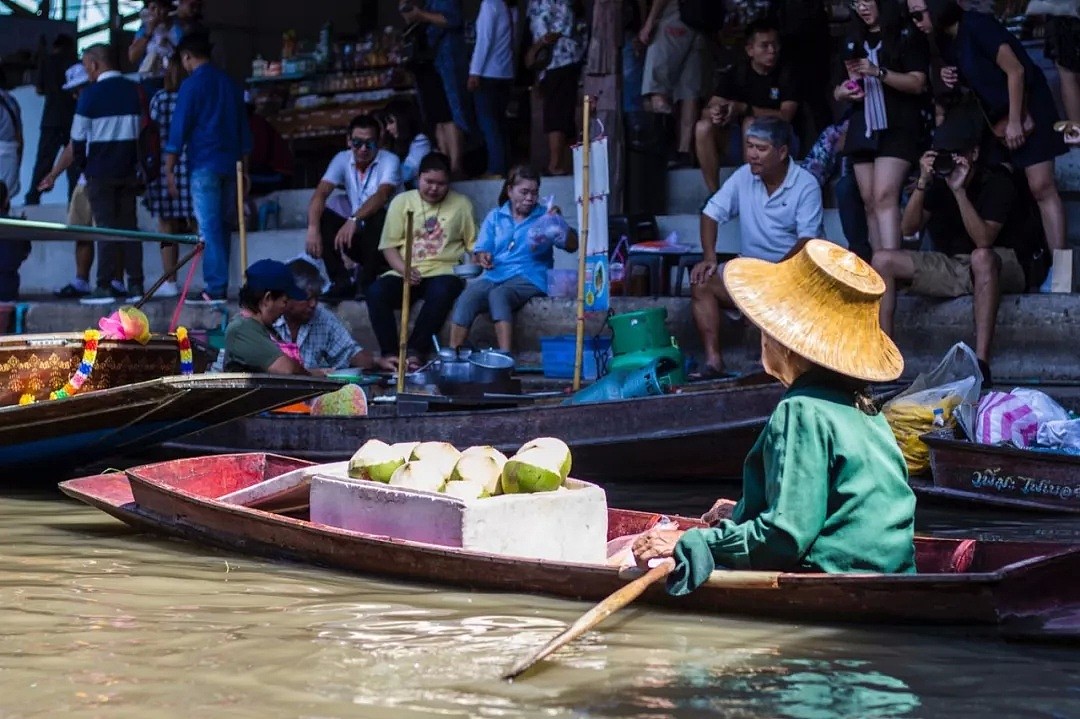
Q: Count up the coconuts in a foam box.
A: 9